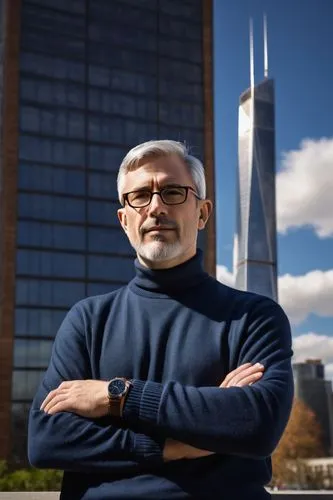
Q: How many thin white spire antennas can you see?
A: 2